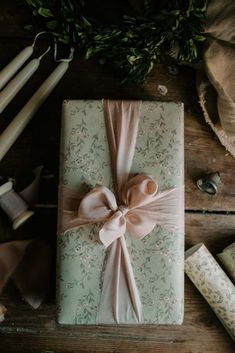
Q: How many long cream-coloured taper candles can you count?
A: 3